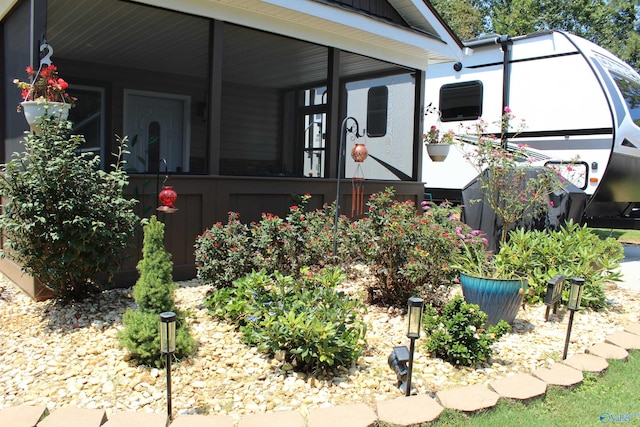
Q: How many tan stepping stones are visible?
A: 14